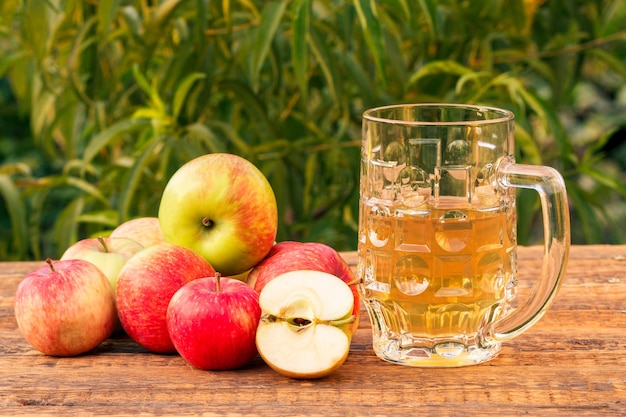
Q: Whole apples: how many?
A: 7